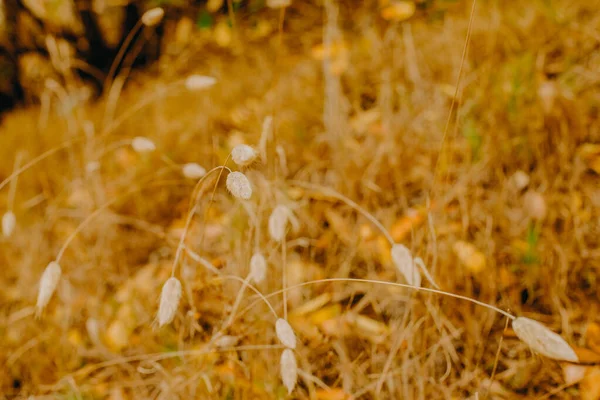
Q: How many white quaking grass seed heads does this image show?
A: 15